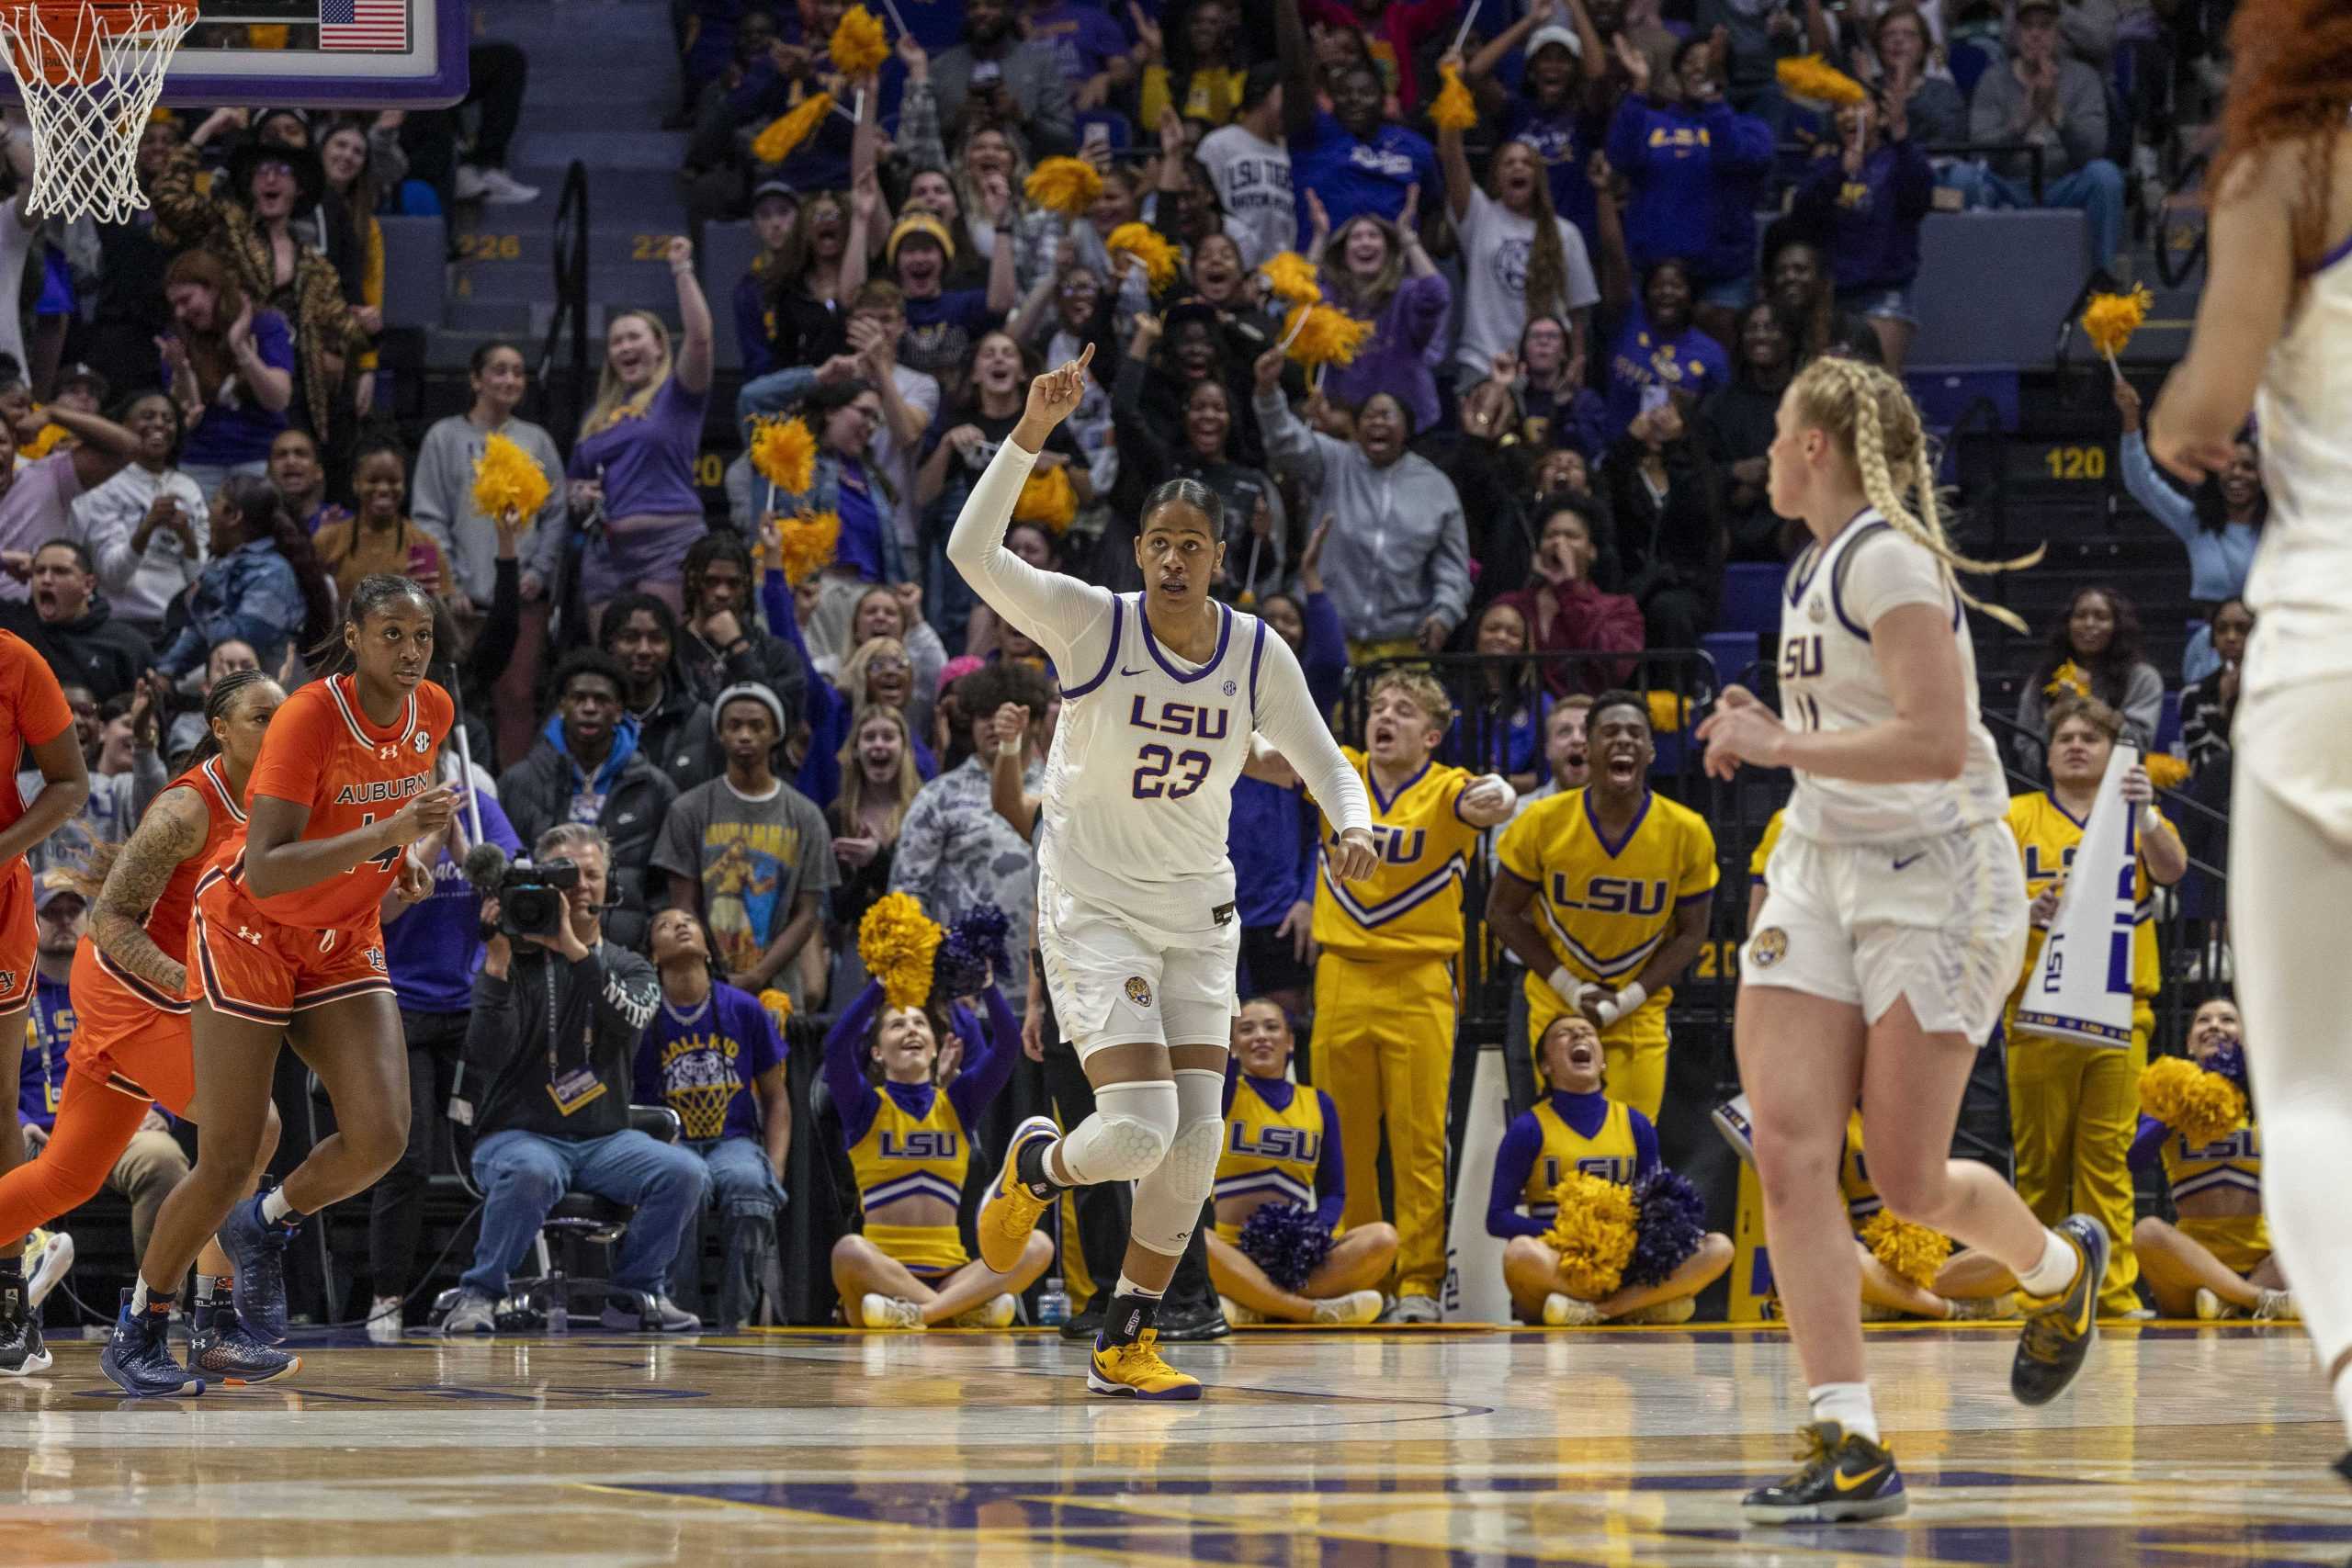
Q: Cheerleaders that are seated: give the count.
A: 5